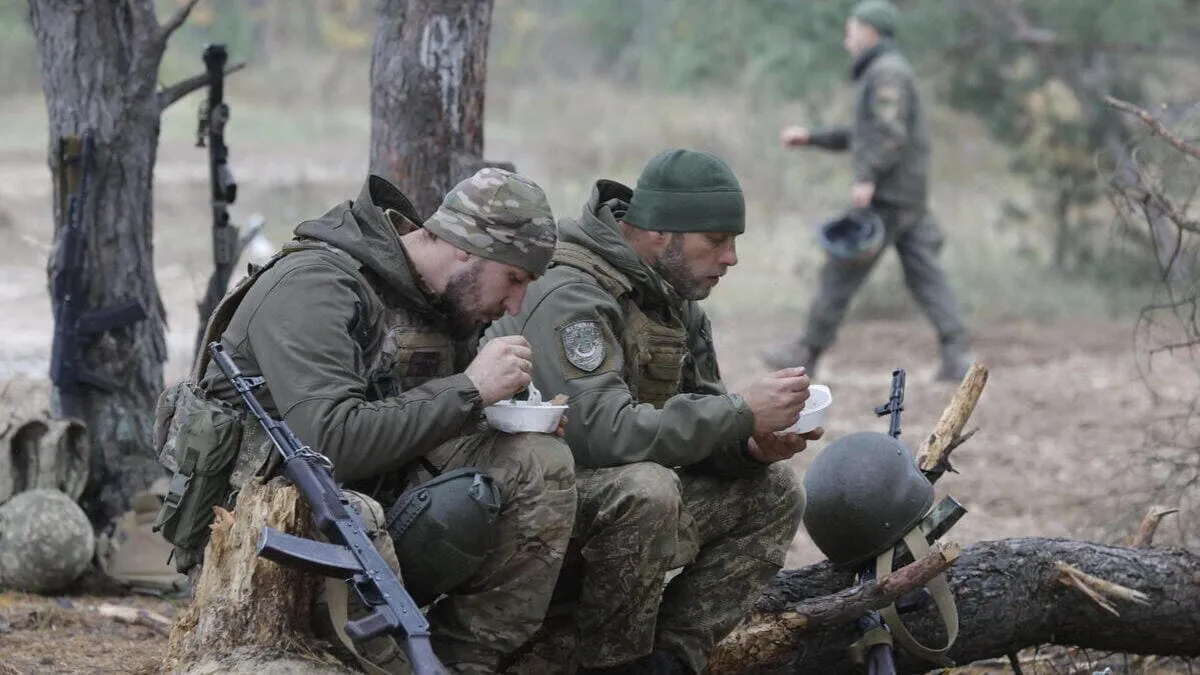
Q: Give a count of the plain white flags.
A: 0